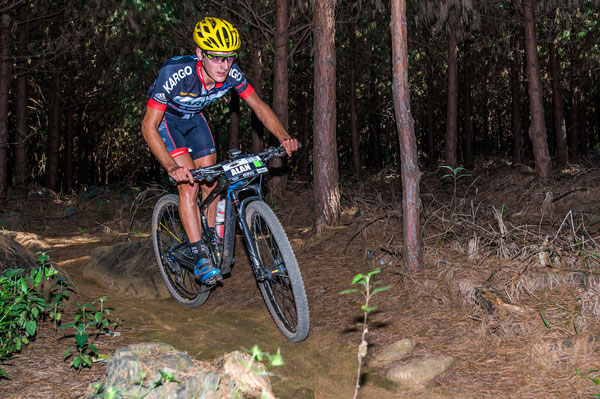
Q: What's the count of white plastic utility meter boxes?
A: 0